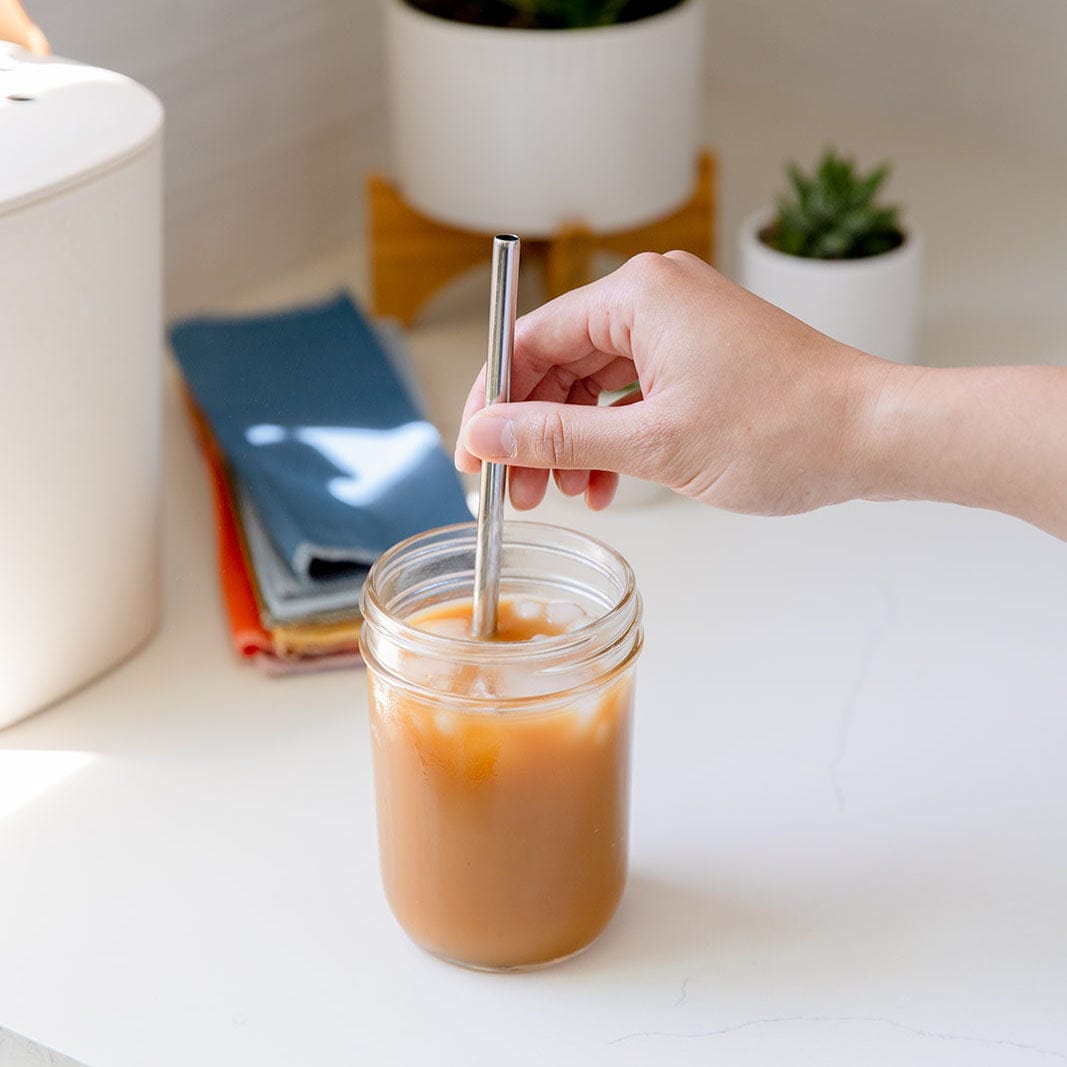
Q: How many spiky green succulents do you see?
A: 1